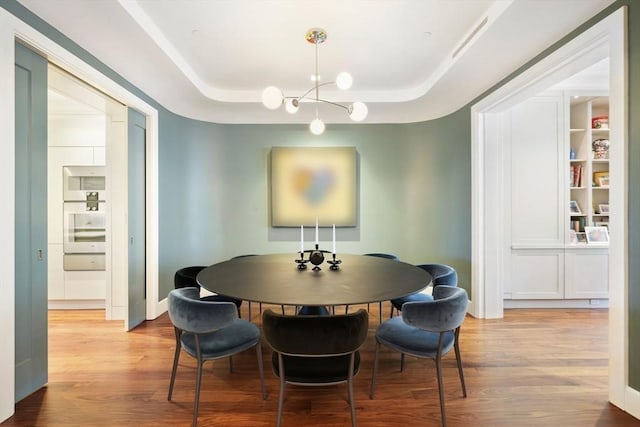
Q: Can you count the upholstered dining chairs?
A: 7